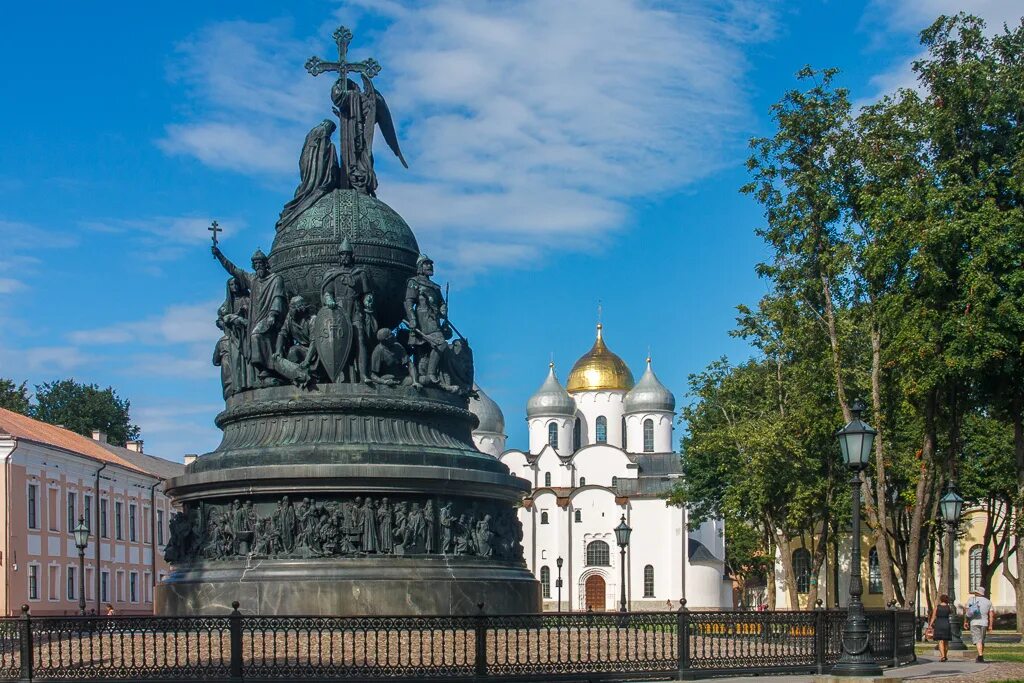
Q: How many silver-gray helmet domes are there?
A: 3